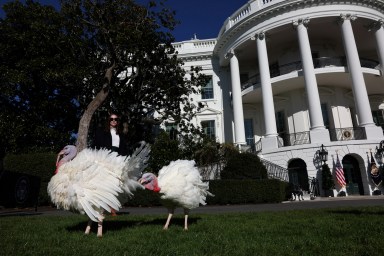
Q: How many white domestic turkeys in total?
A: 2